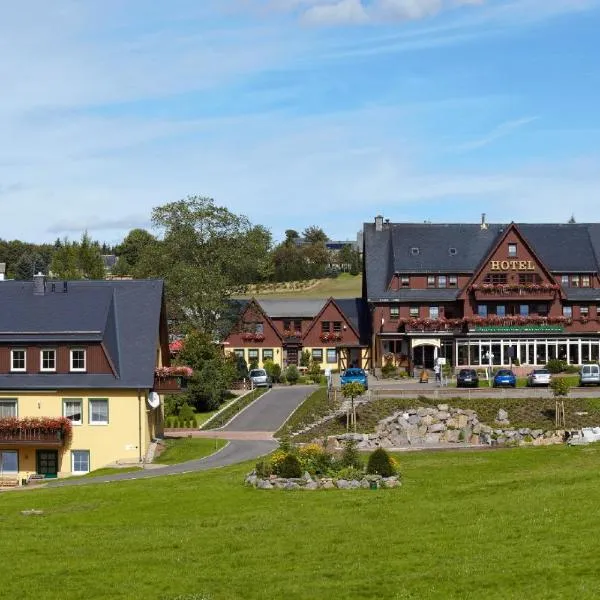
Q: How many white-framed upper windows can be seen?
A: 3